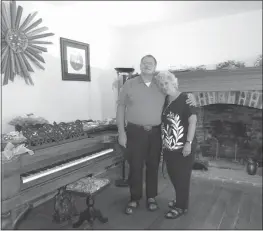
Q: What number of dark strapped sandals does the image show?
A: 4